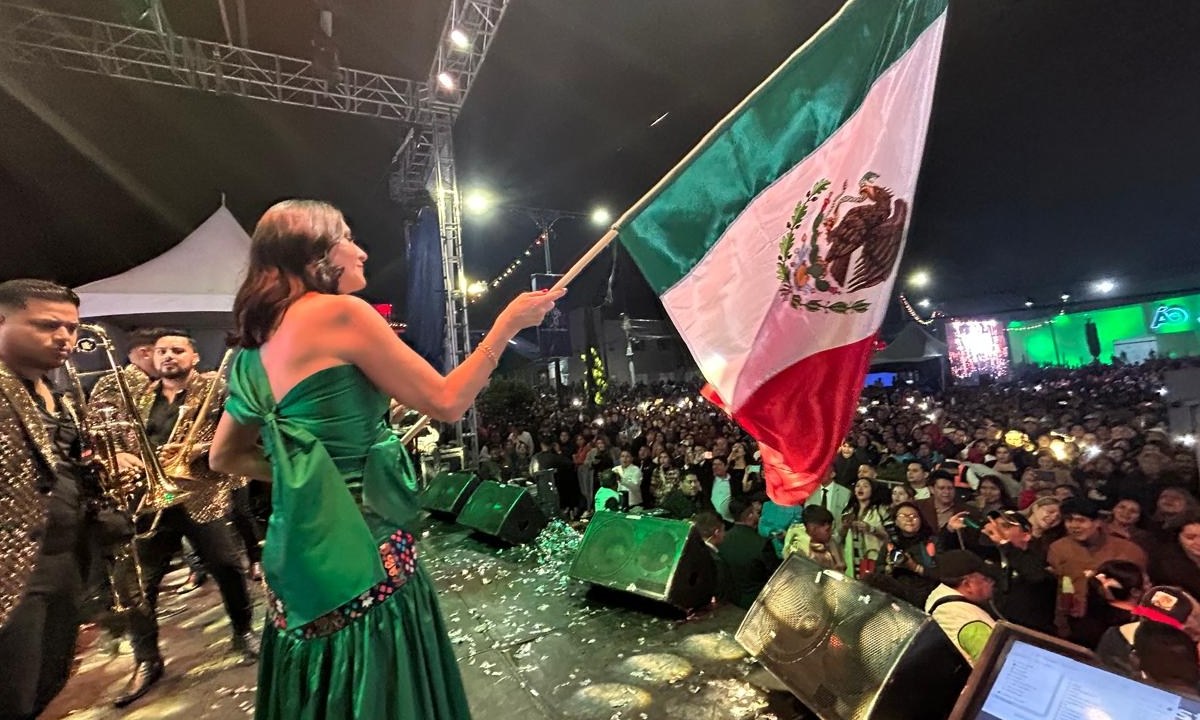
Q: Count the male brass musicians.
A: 3